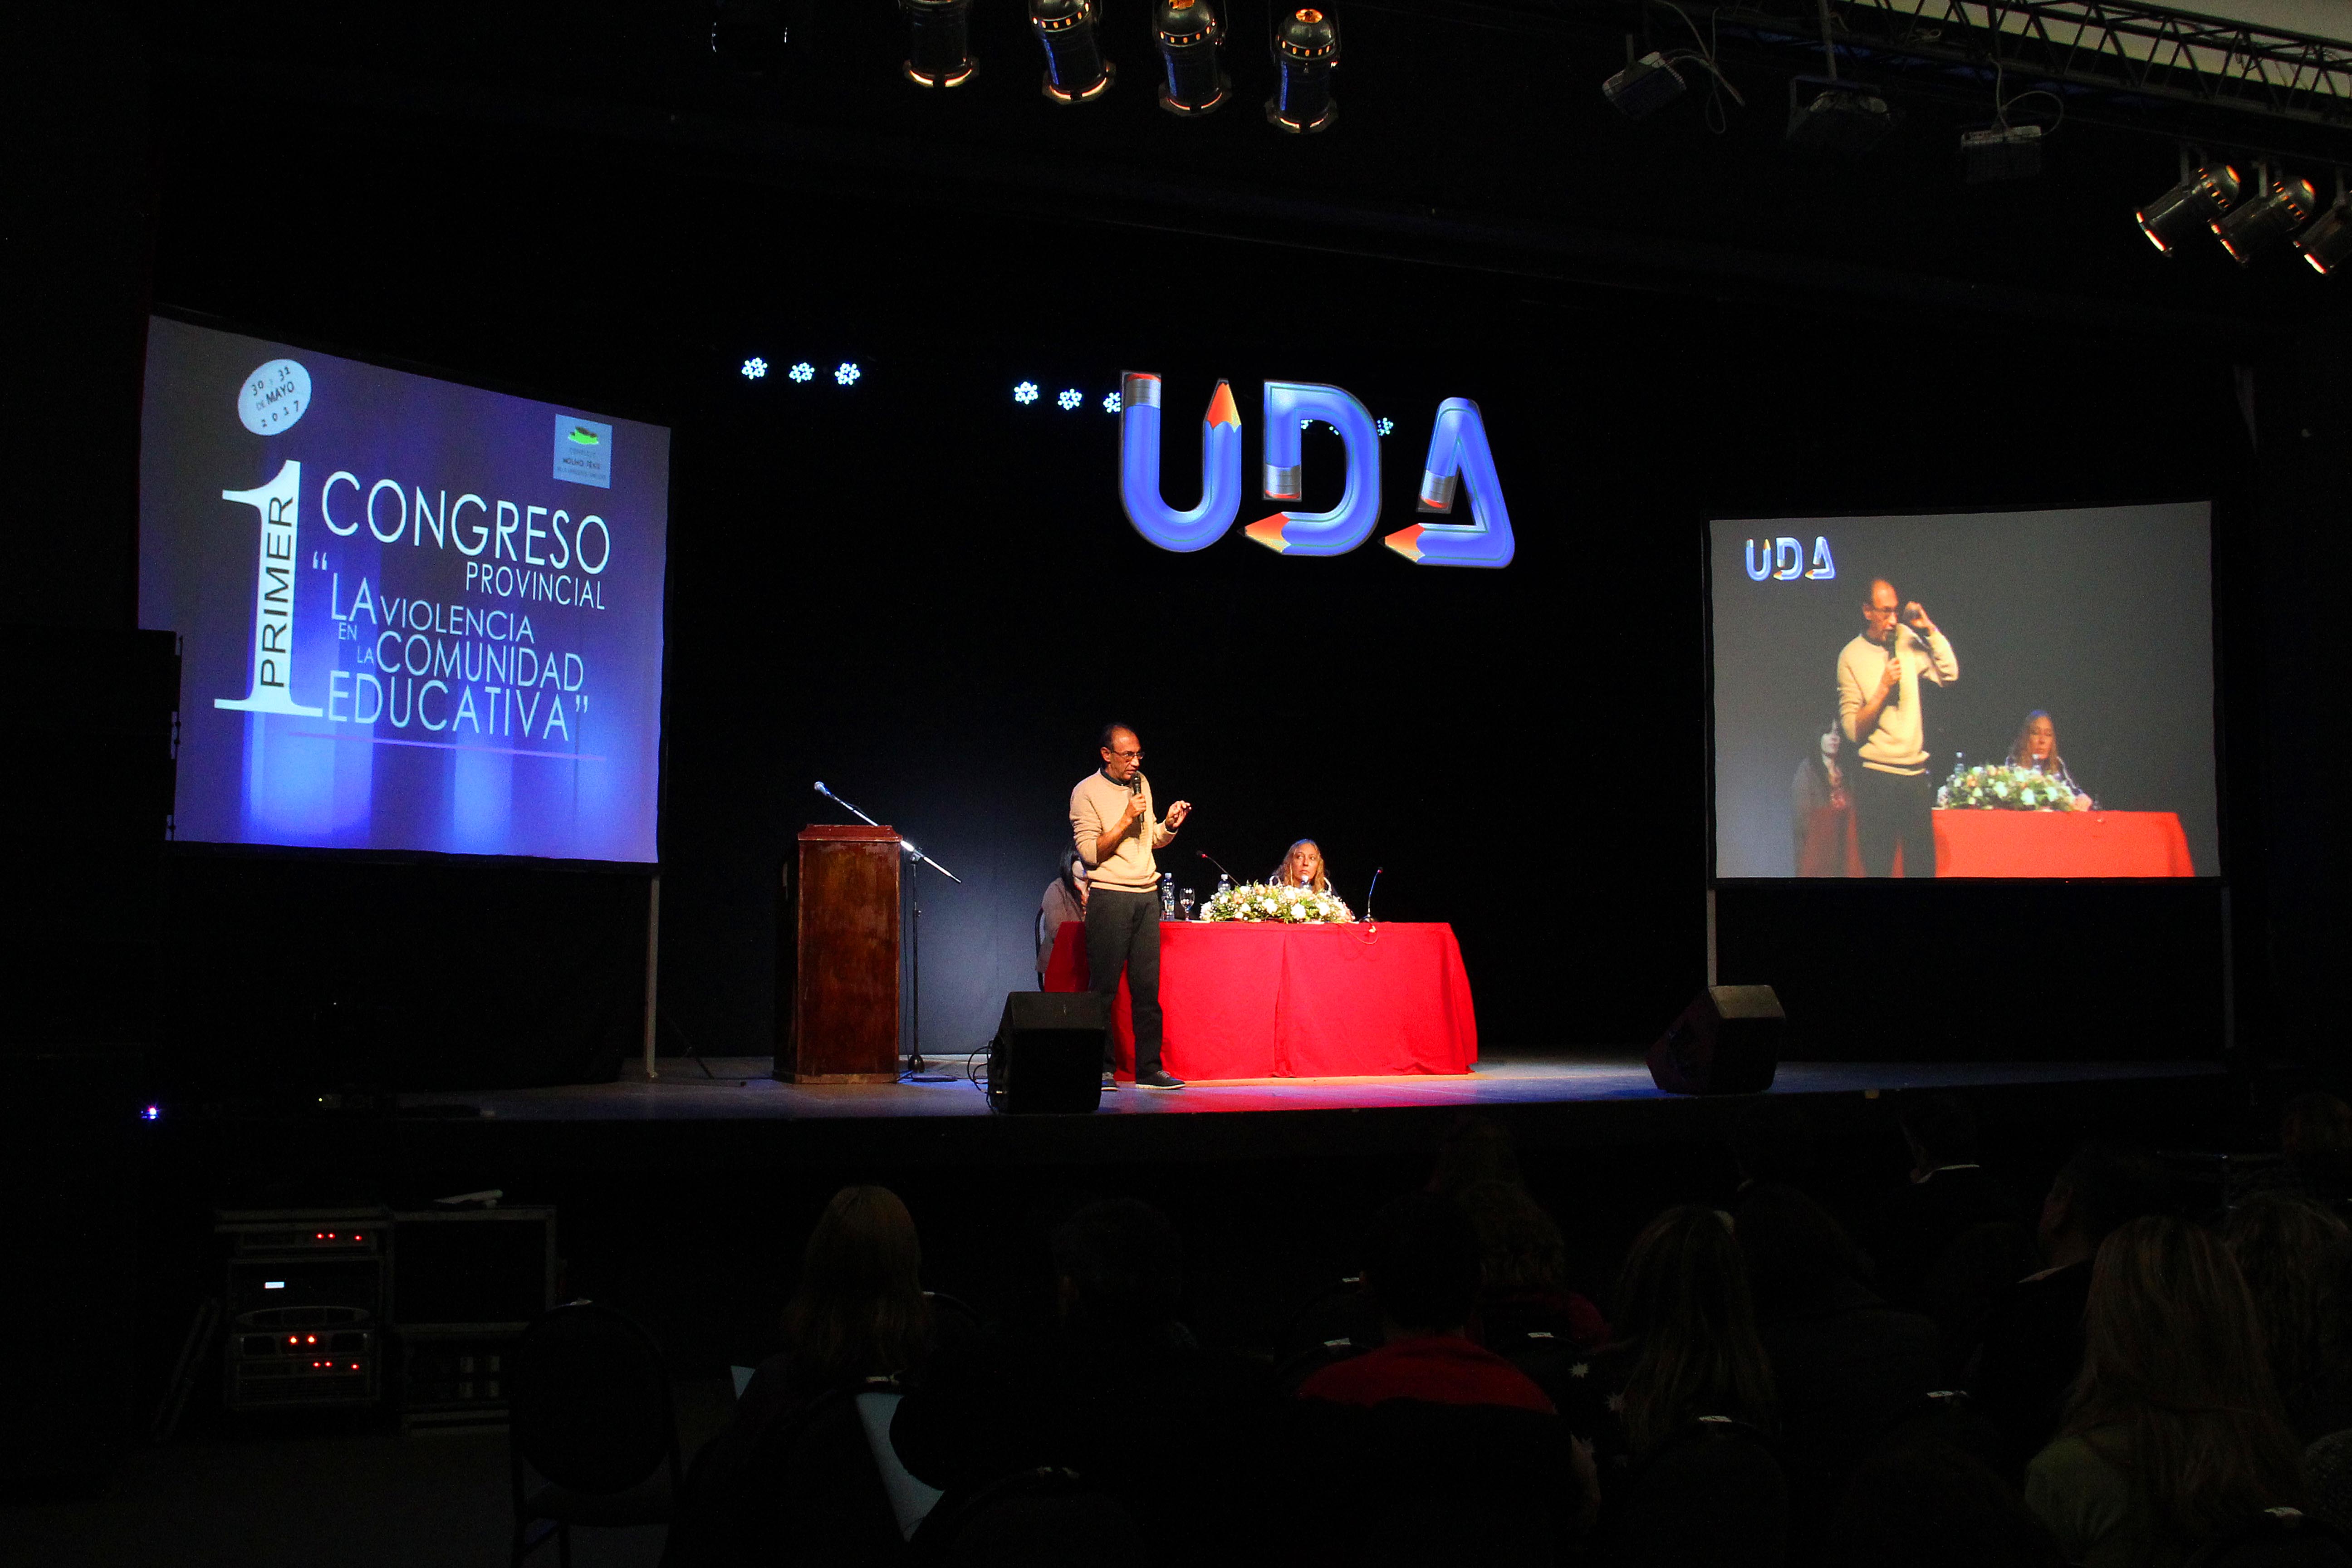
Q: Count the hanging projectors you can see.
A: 3